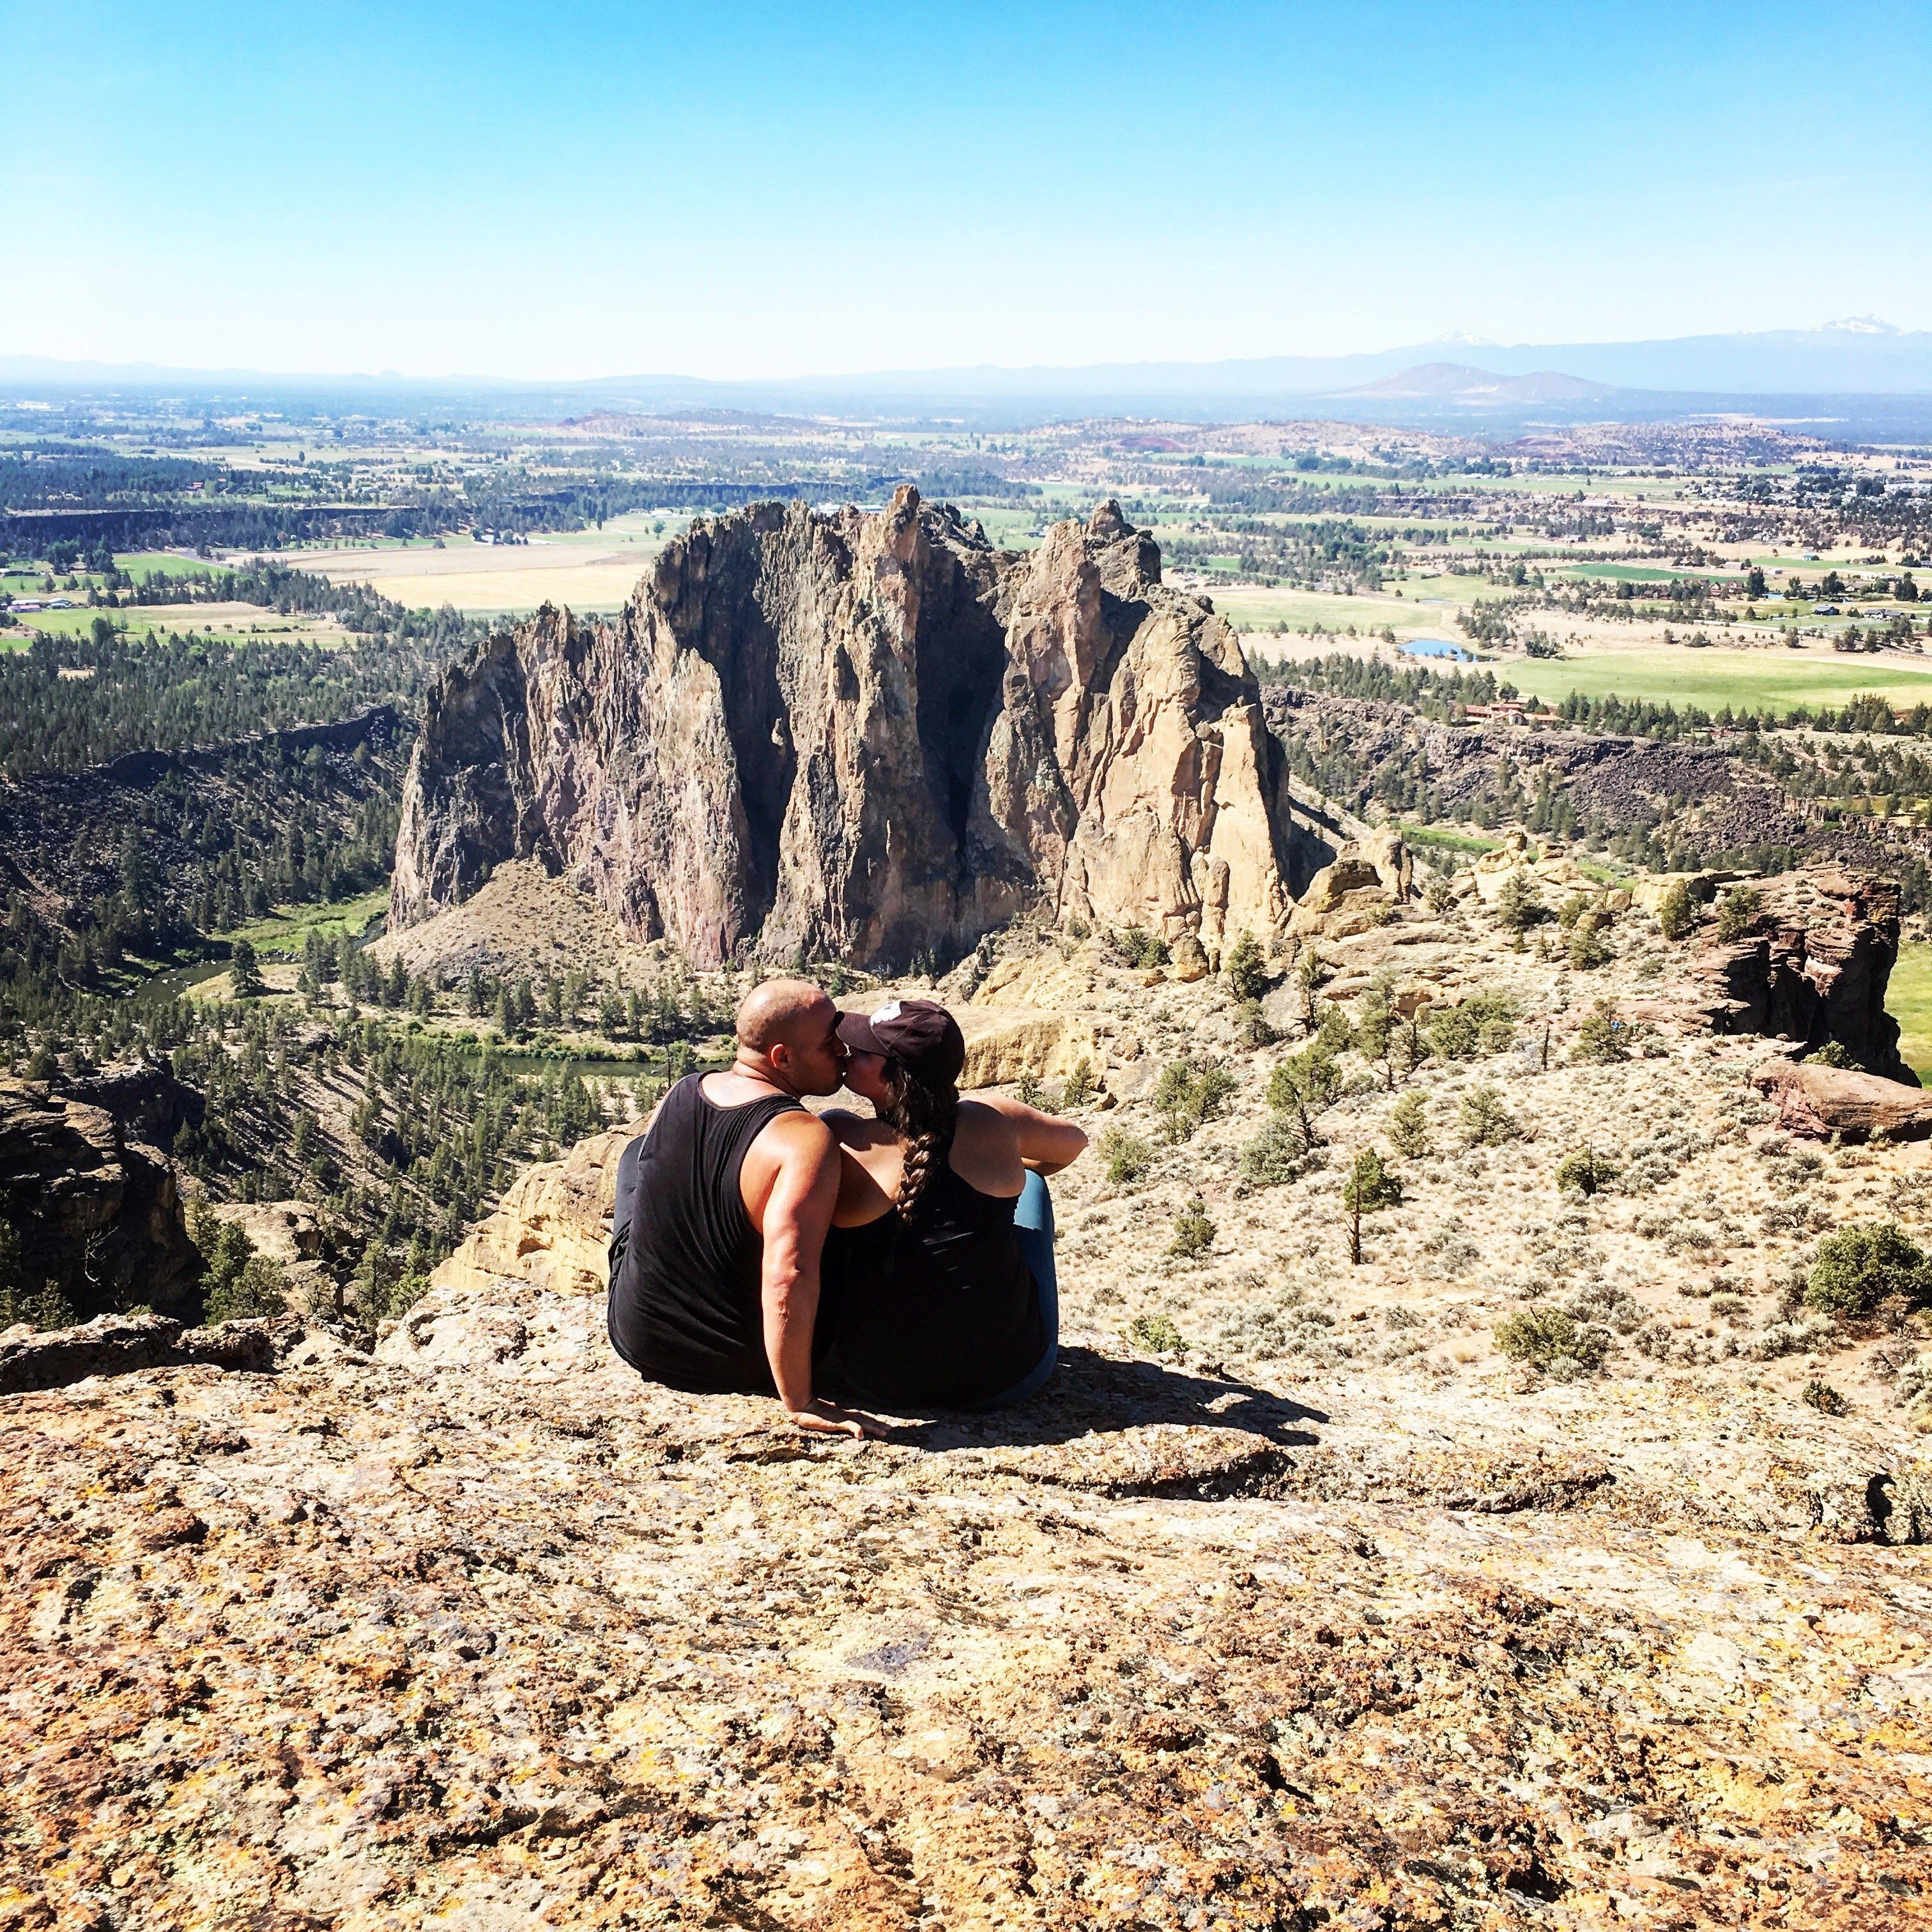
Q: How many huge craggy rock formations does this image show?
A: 1